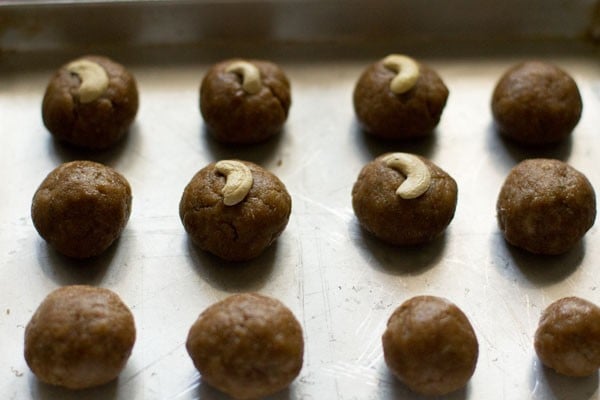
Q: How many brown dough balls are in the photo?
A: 12